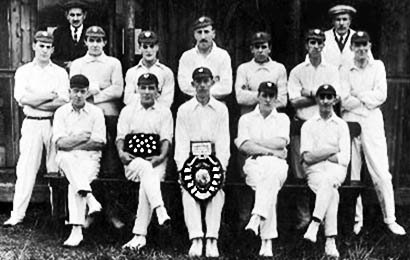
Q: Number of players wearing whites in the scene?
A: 12